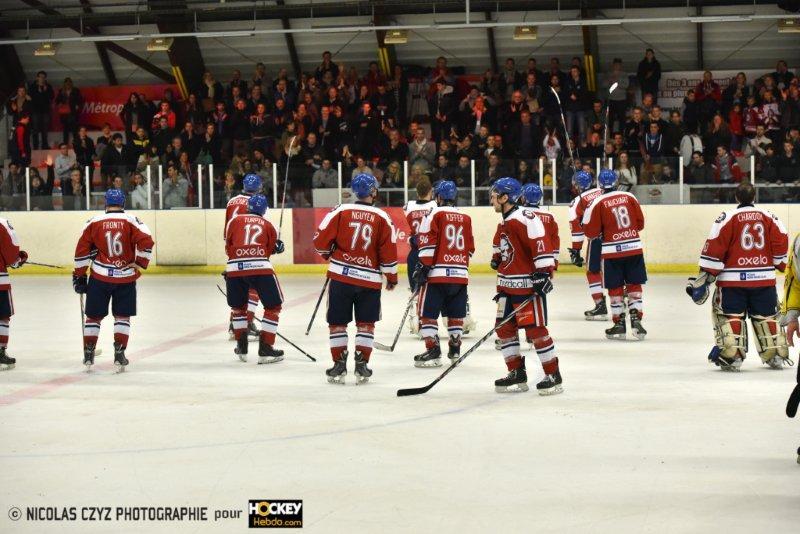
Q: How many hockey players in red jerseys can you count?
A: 12